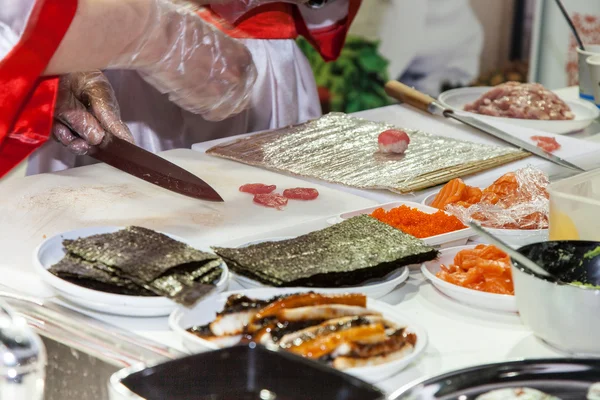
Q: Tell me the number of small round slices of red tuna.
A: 3